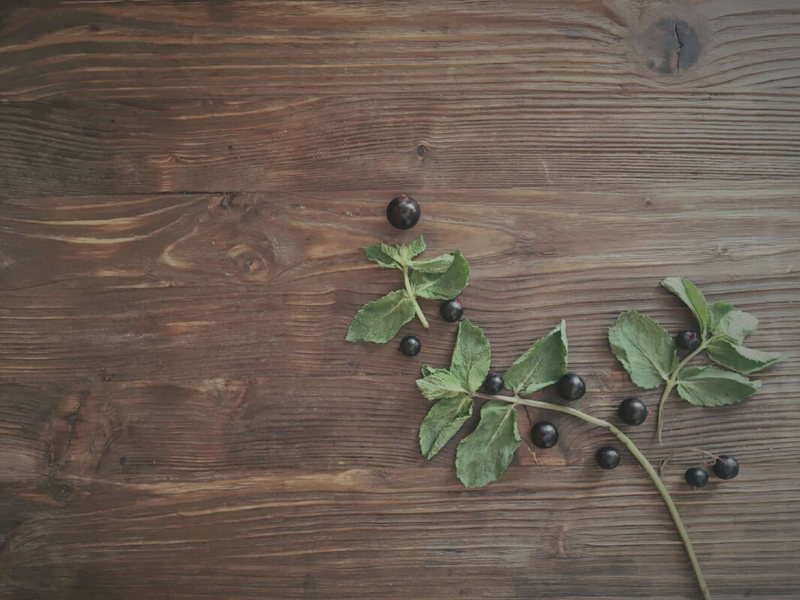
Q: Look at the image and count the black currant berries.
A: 11